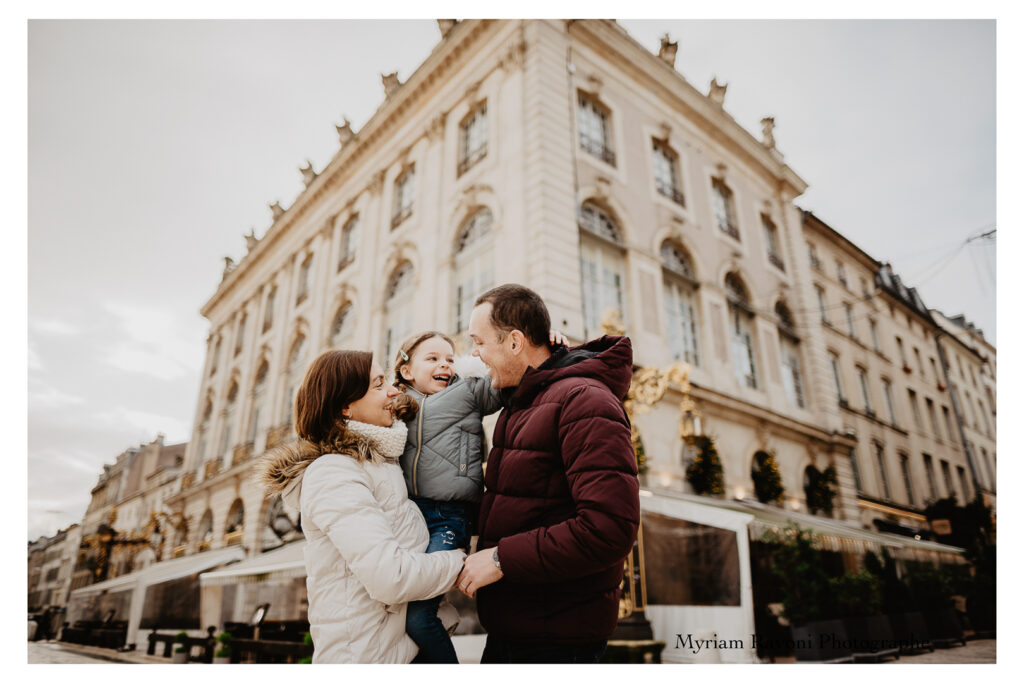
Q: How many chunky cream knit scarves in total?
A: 1